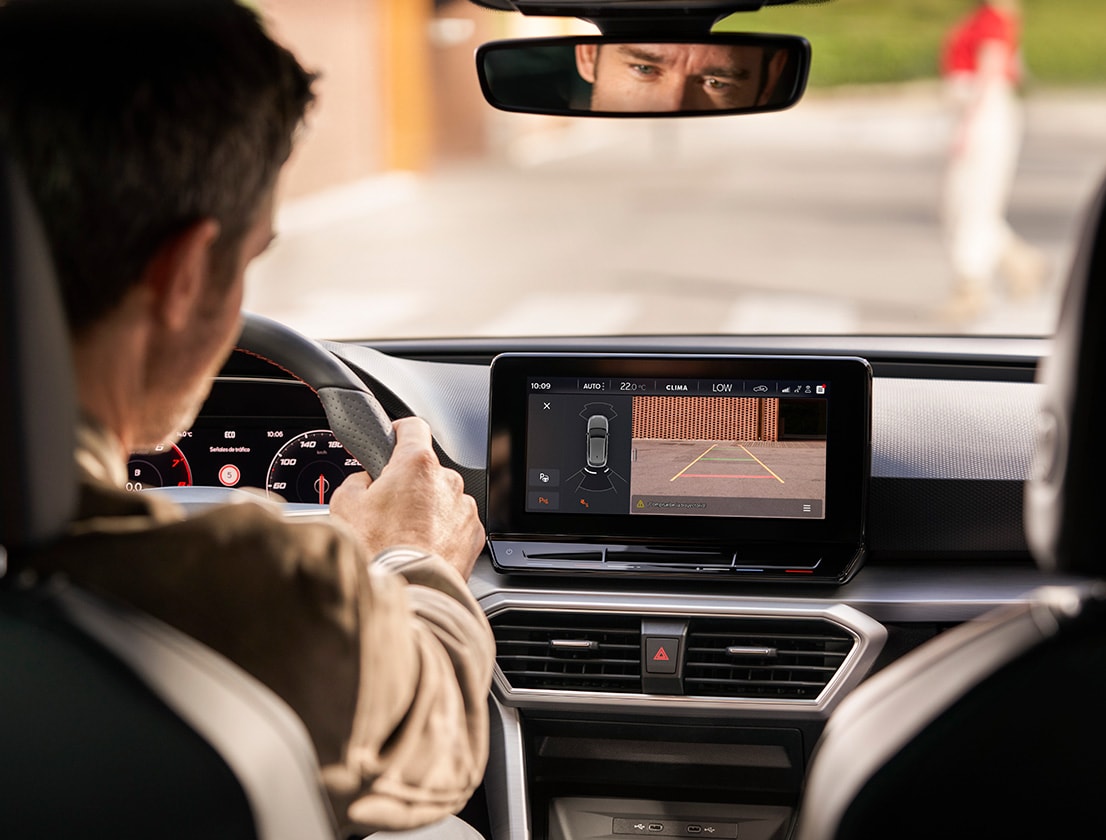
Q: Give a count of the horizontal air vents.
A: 2